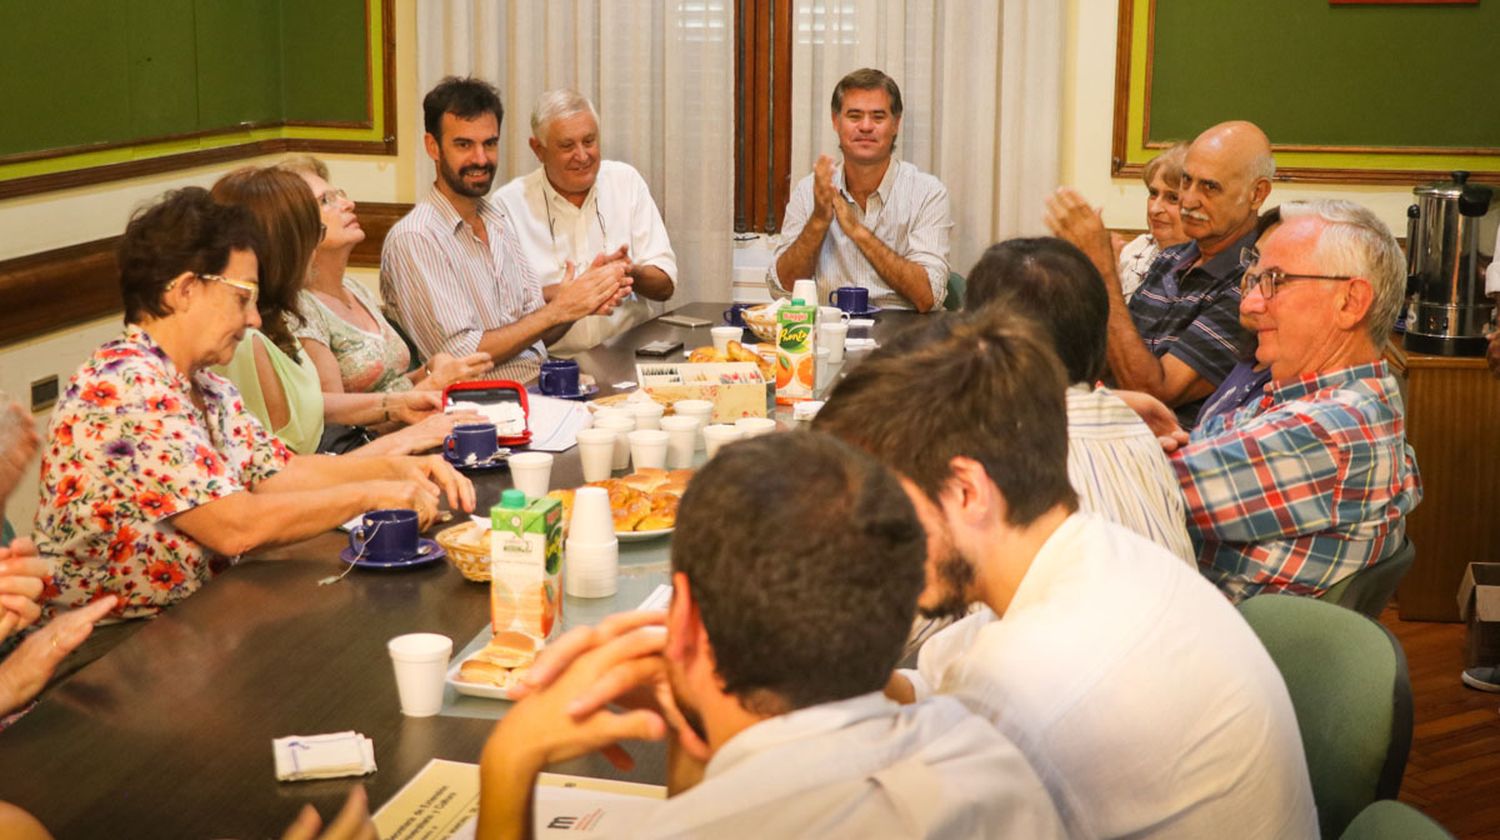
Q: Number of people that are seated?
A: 13